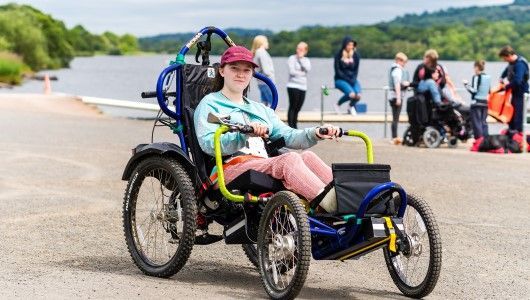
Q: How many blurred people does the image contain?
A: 8